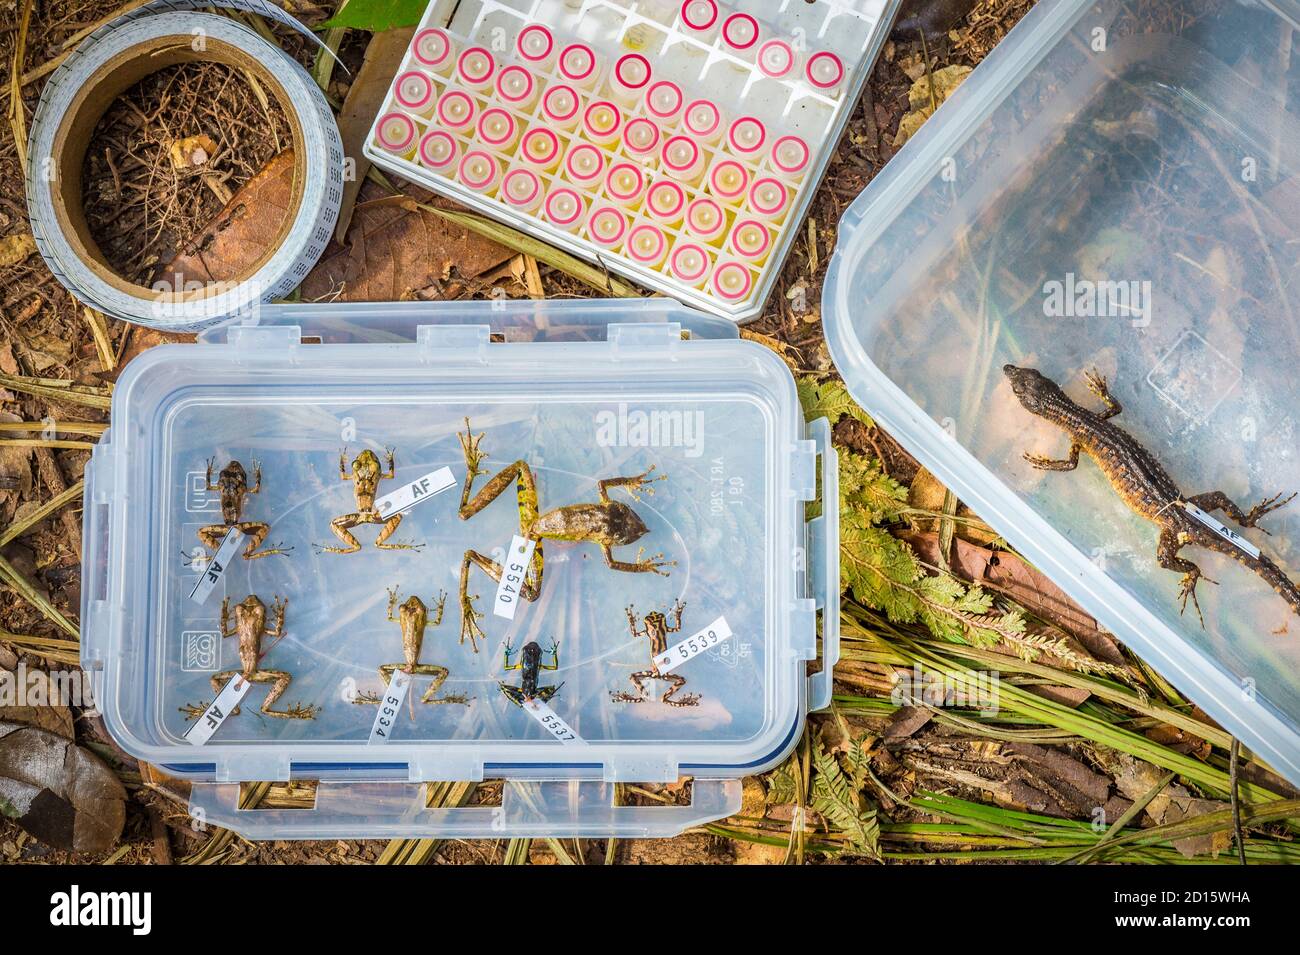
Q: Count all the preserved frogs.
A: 7